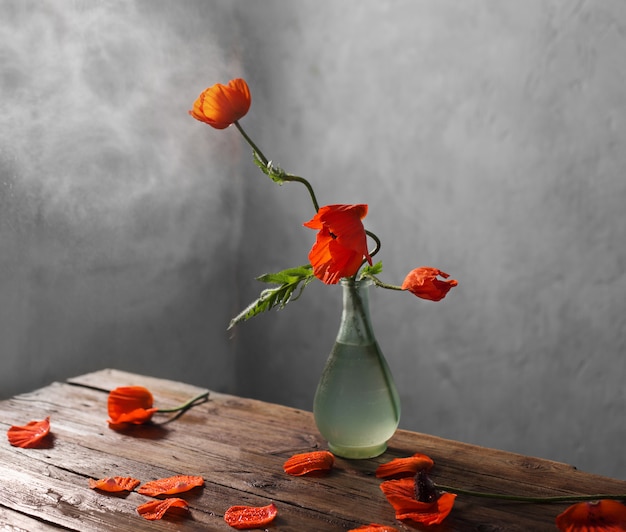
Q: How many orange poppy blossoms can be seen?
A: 5